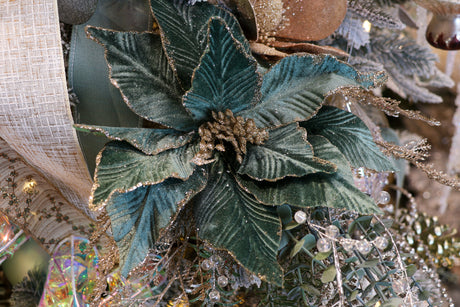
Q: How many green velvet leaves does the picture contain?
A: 11